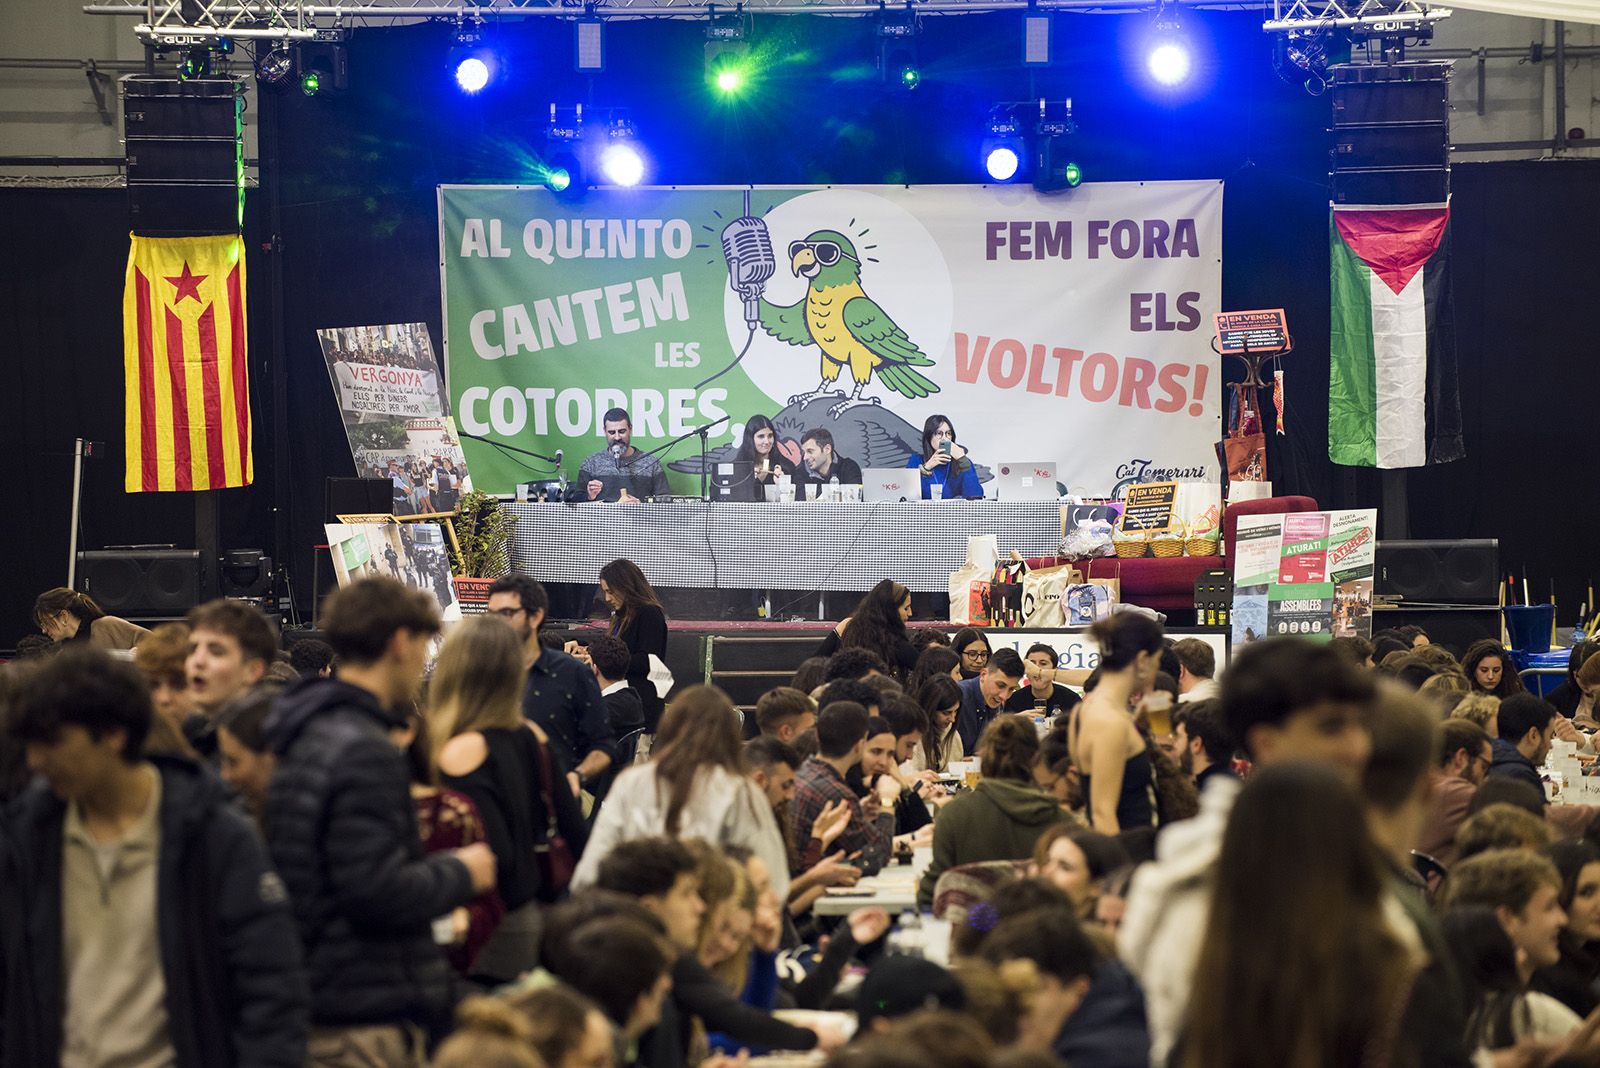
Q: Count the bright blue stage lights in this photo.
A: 4